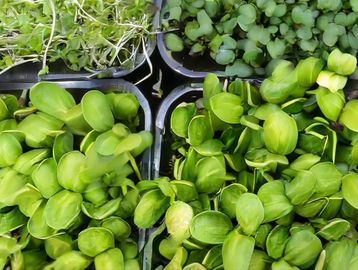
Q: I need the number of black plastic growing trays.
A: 4